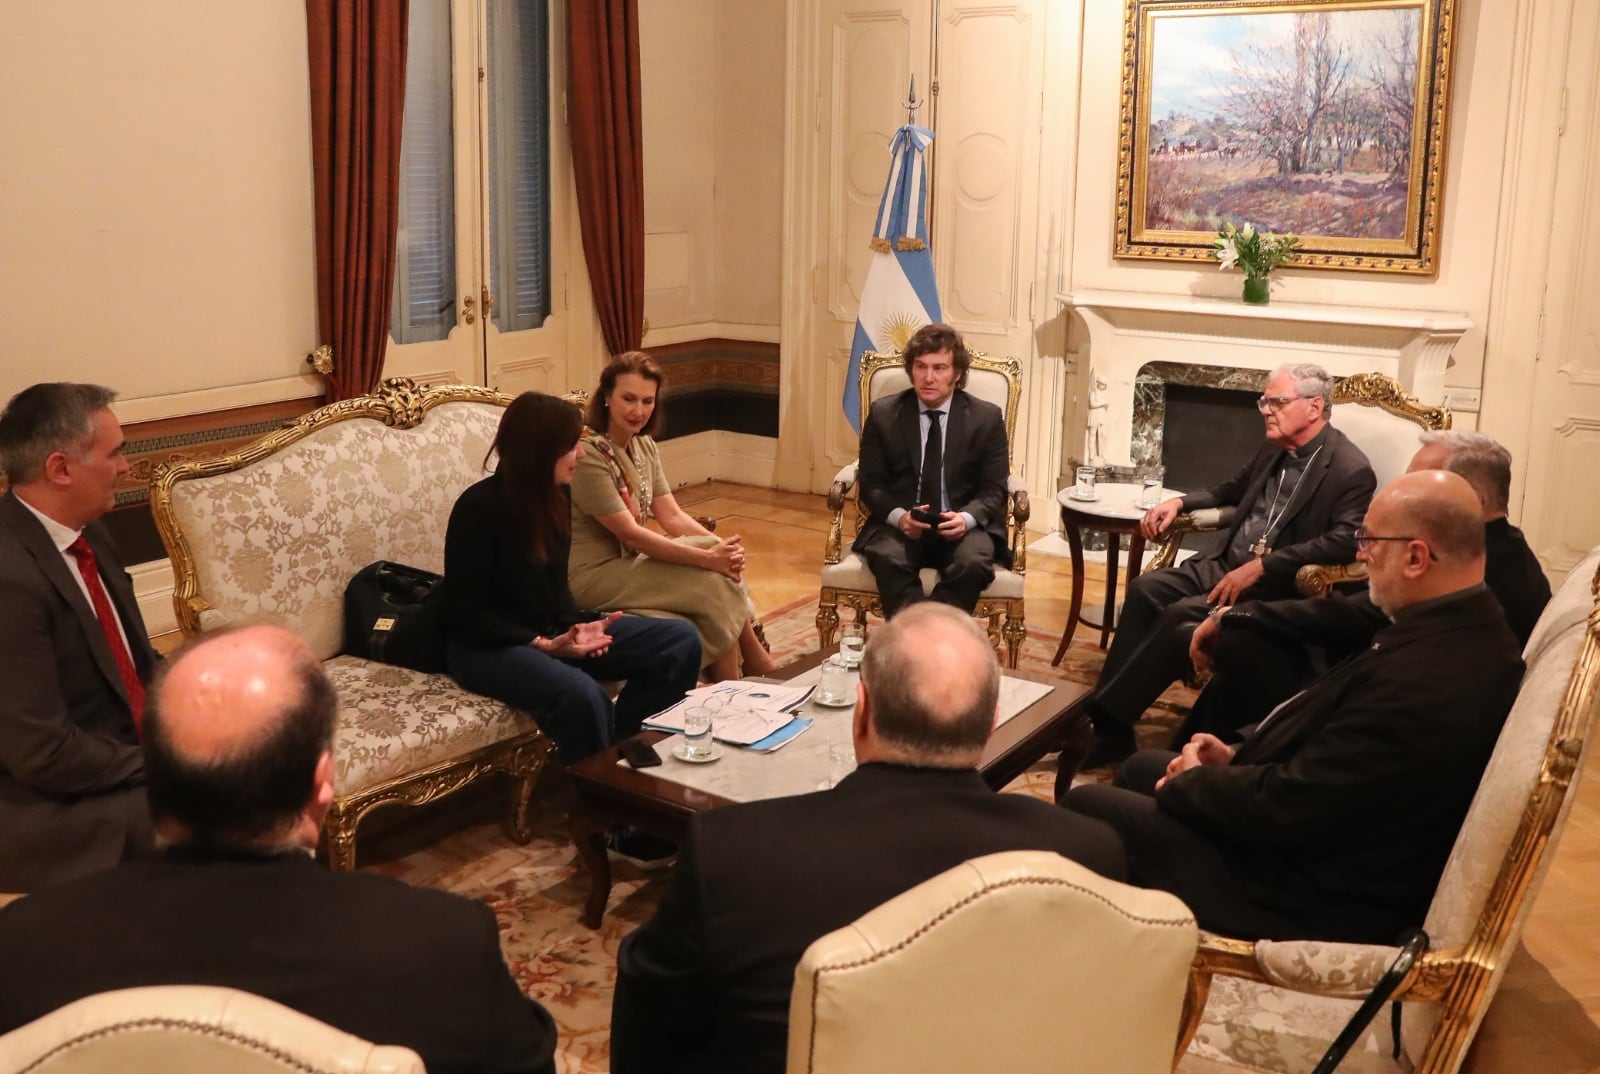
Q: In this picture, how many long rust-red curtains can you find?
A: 2